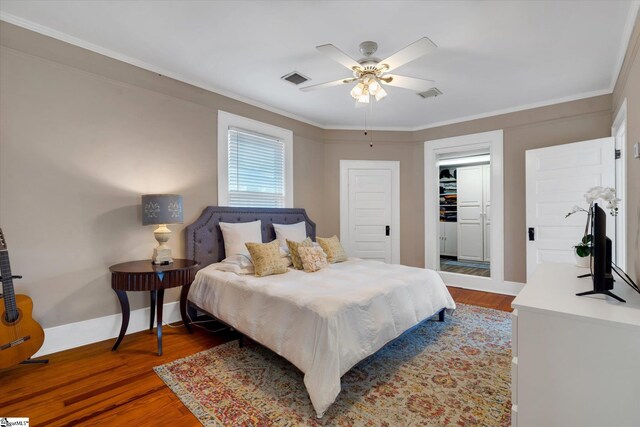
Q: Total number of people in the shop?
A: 0